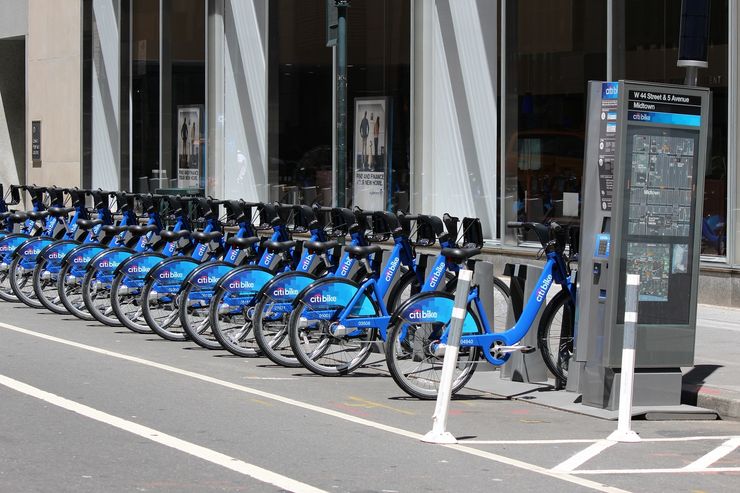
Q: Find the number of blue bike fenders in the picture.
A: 13